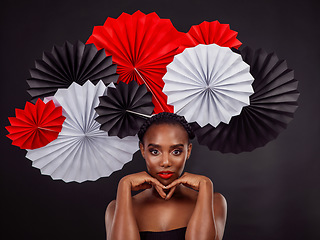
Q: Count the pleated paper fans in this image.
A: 8